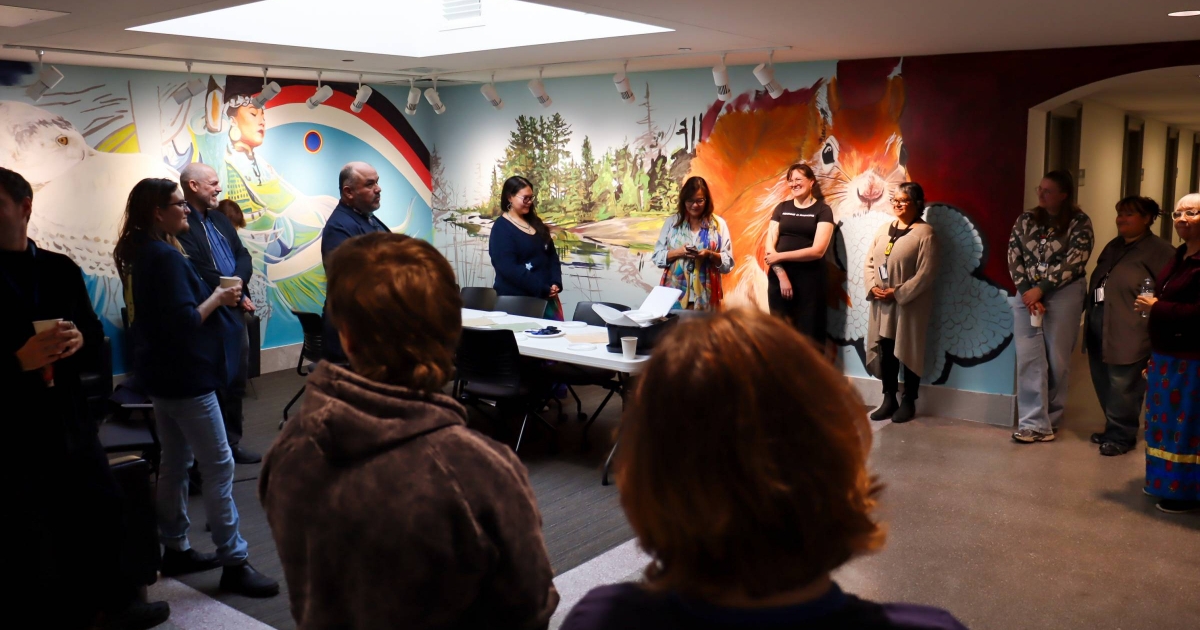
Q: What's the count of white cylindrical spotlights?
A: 12